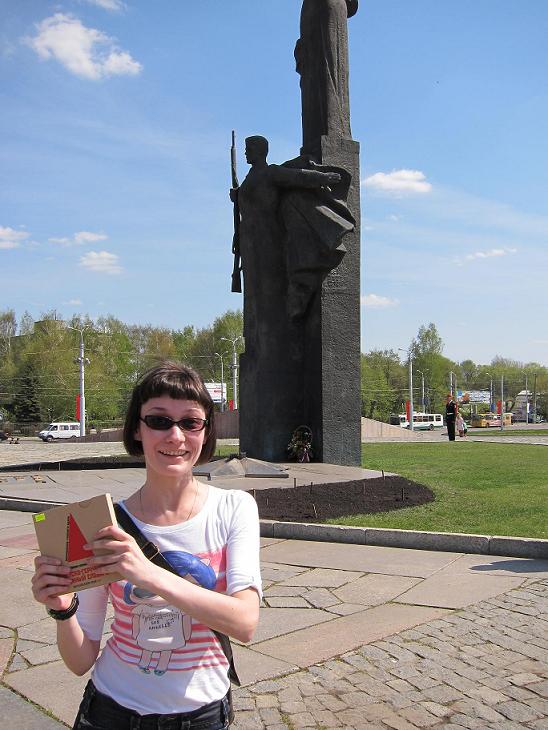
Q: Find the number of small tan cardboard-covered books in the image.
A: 1